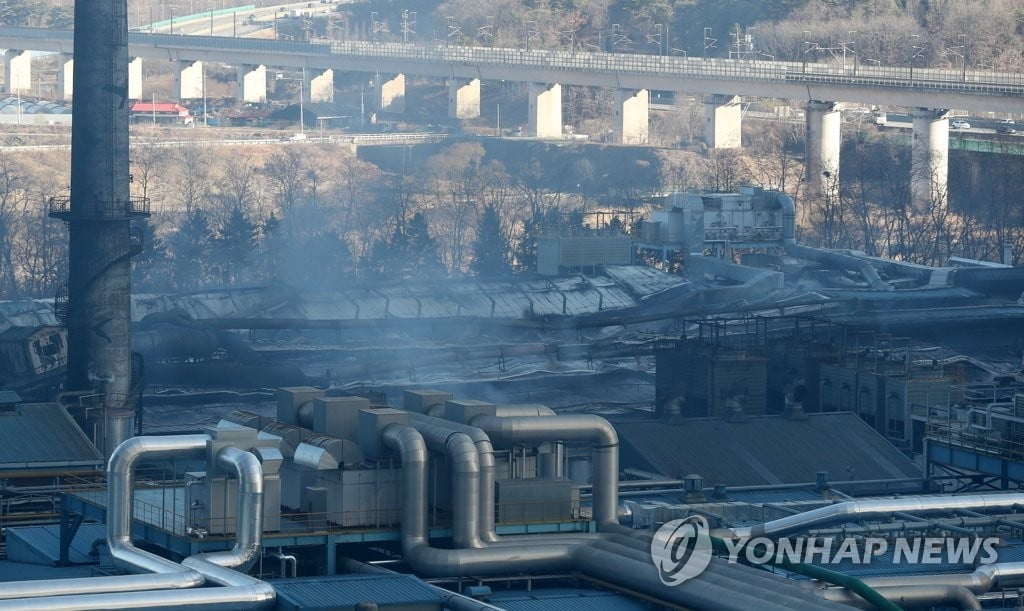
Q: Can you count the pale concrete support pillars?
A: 13